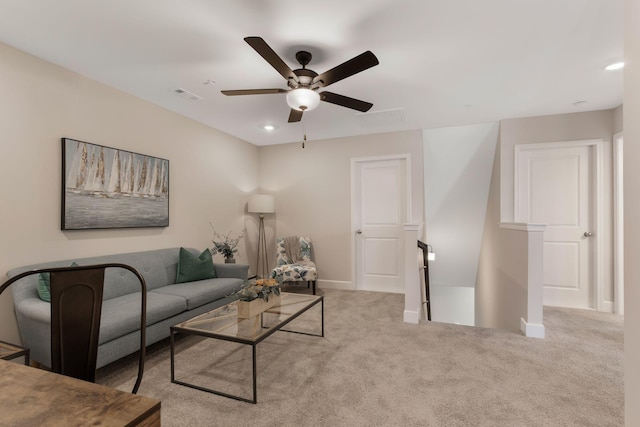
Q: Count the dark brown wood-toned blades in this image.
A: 5